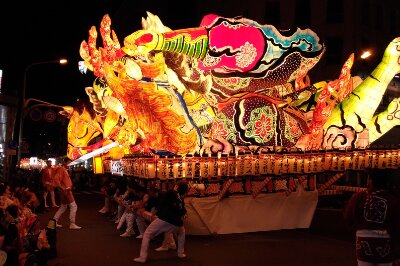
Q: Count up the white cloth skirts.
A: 1